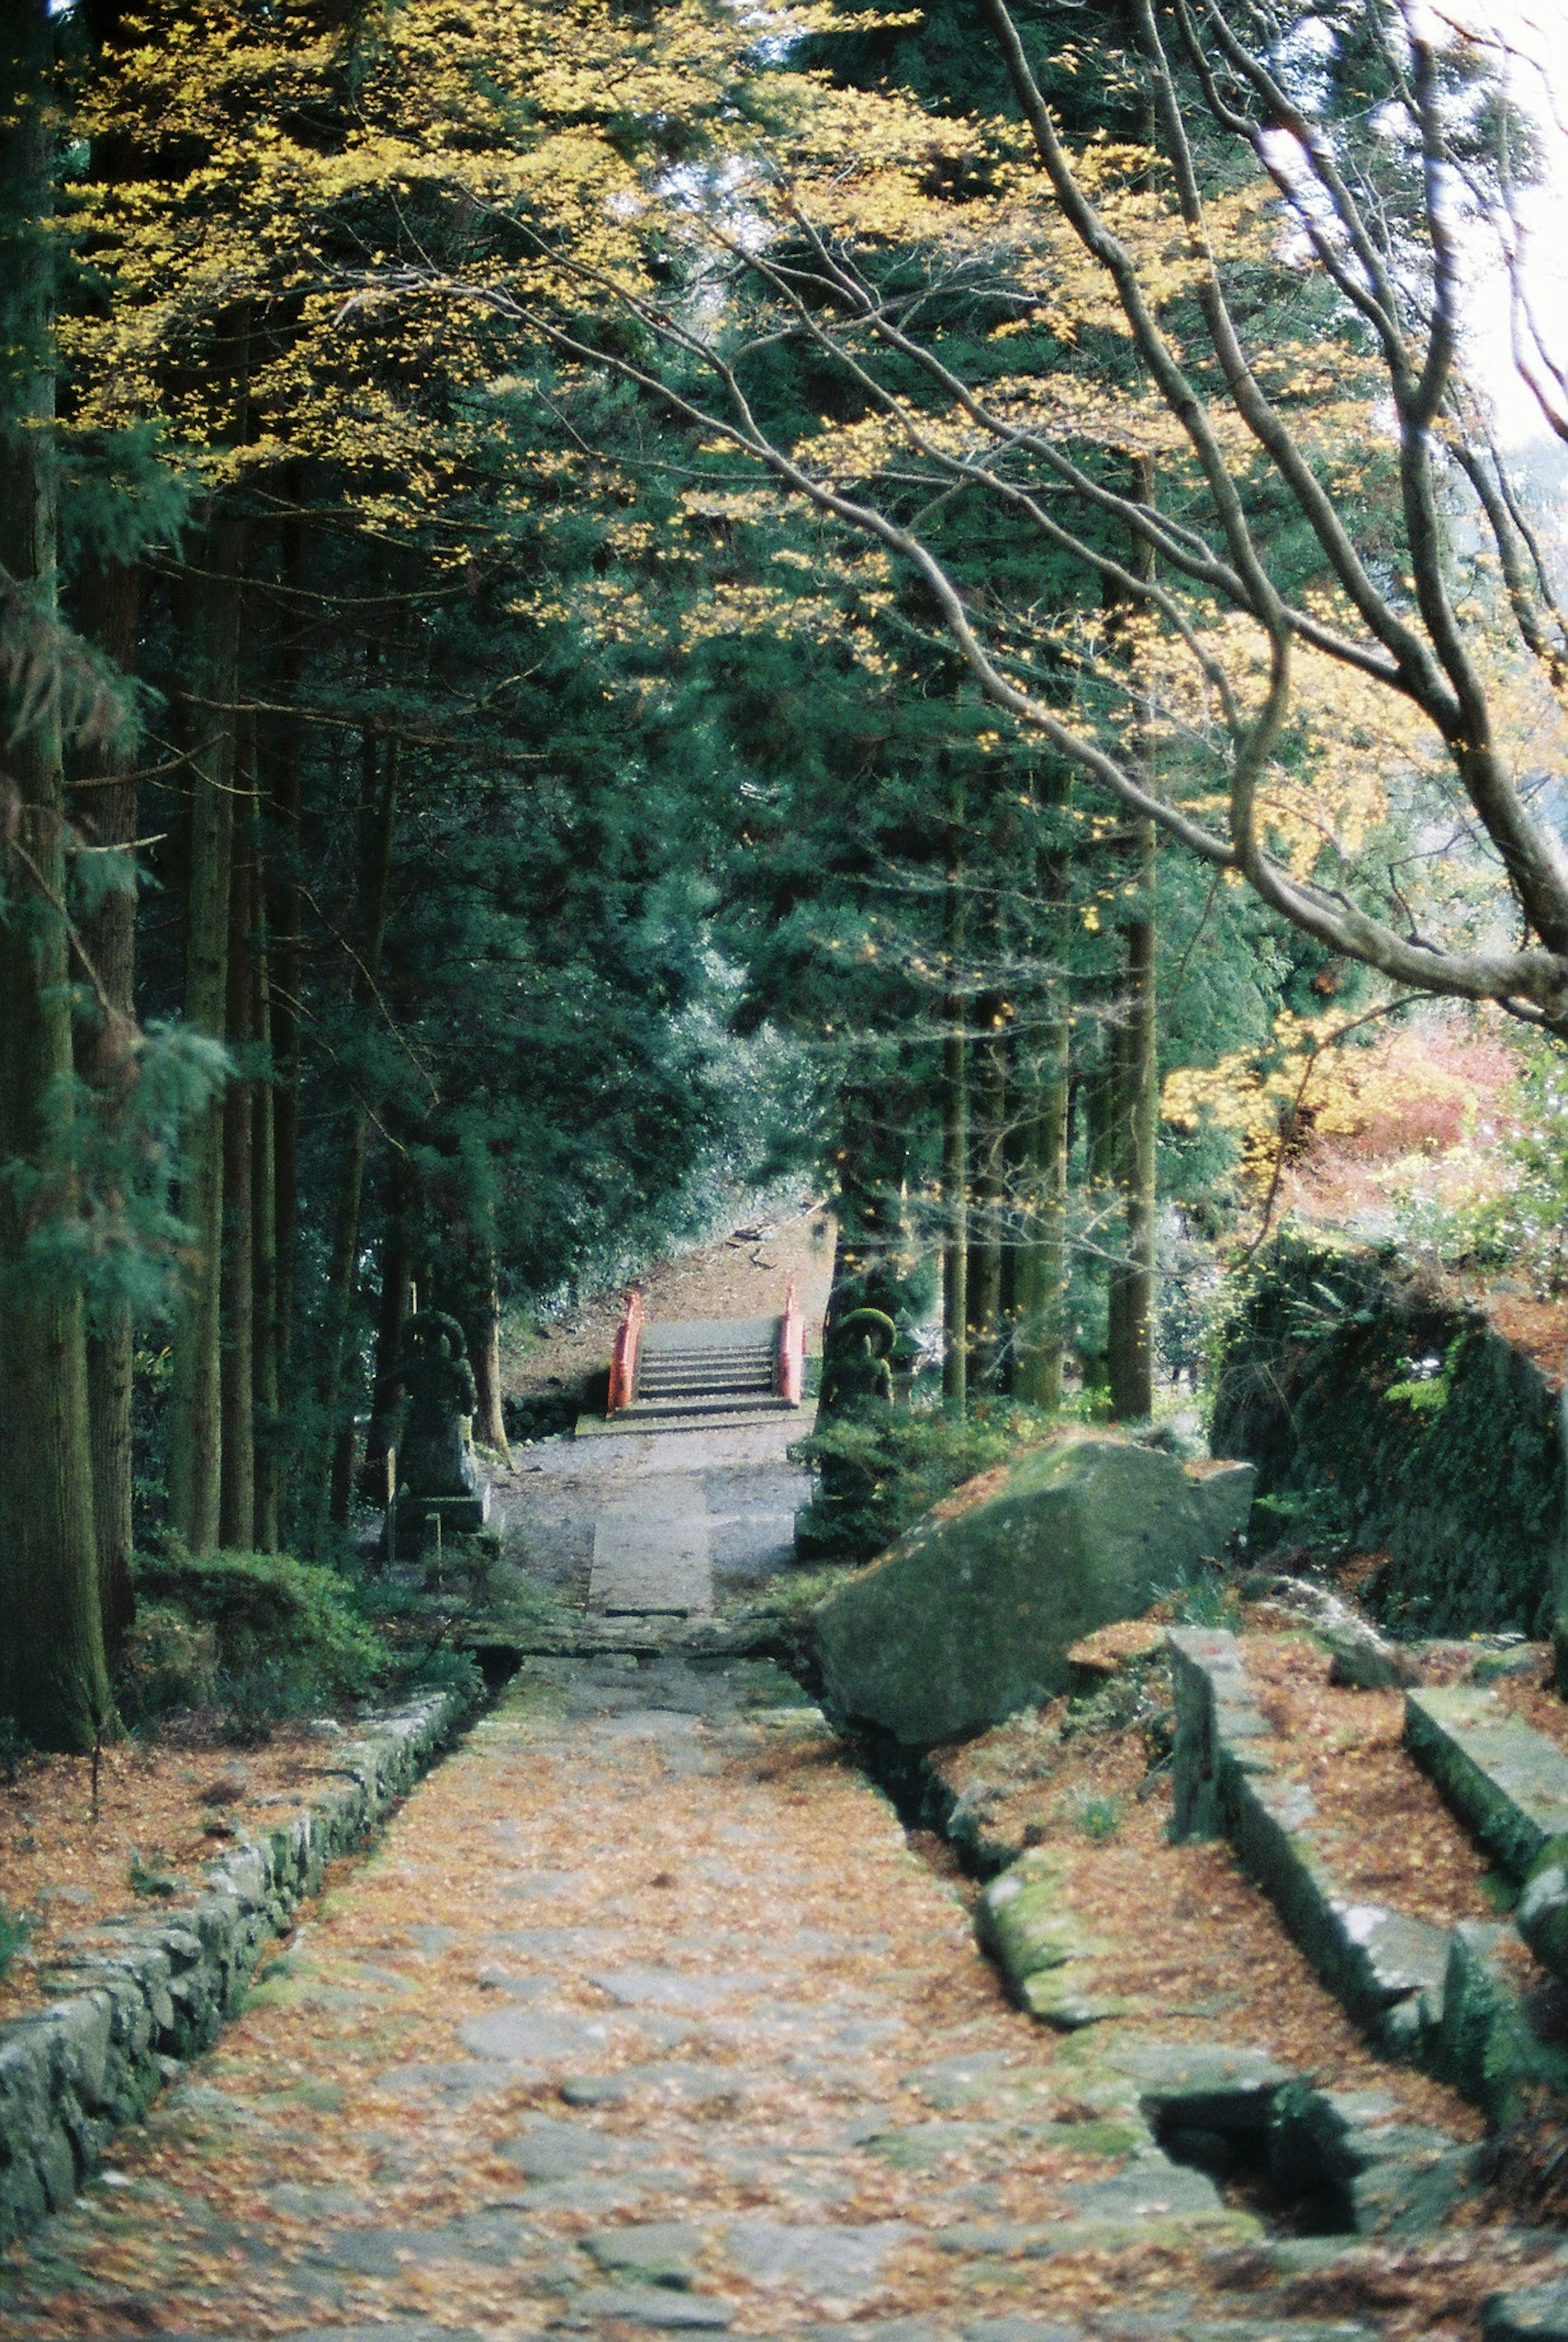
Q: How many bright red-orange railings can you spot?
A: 2